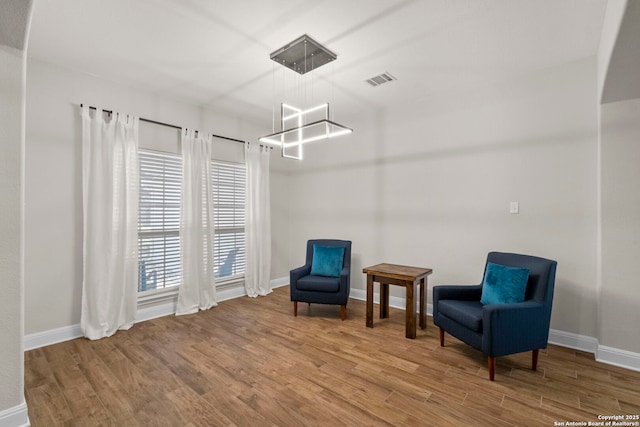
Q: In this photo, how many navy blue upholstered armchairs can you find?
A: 2